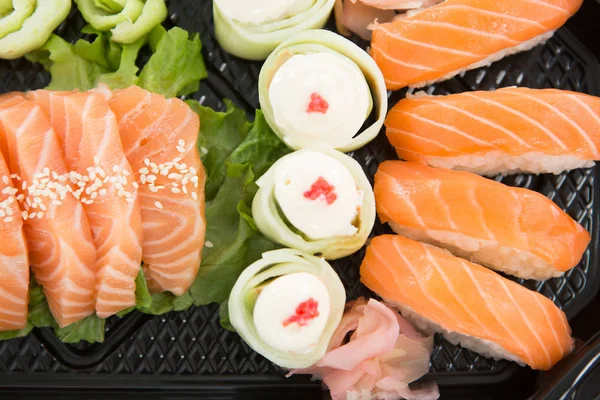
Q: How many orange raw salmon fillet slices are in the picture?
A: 8